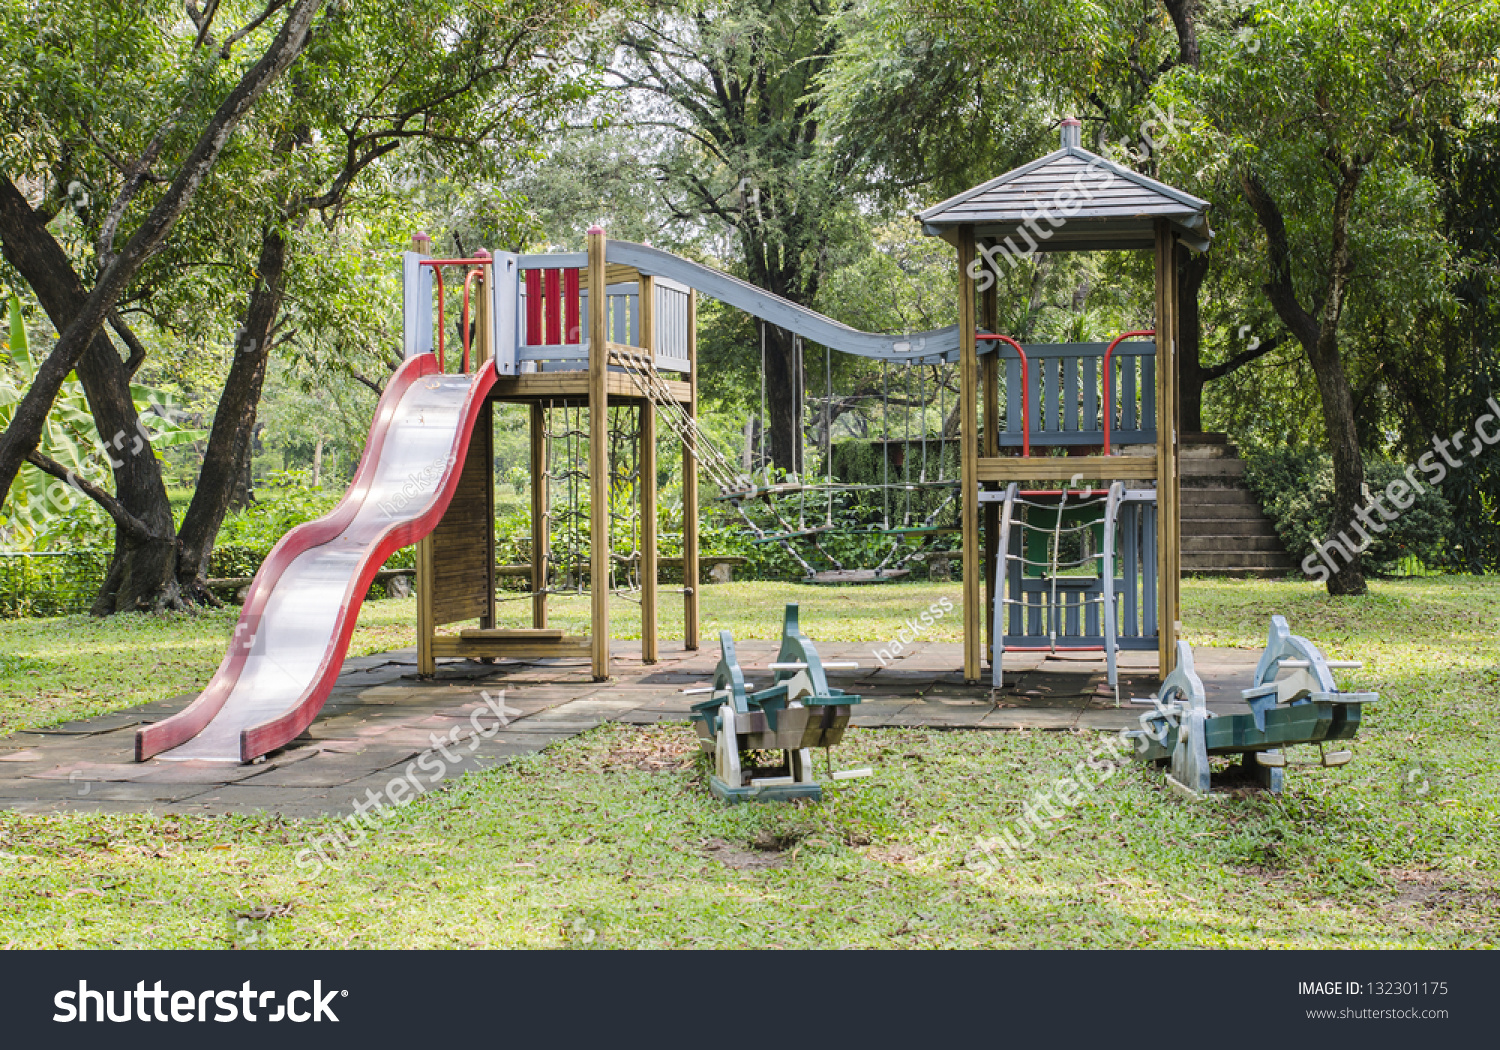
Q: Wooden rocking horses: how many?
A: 2